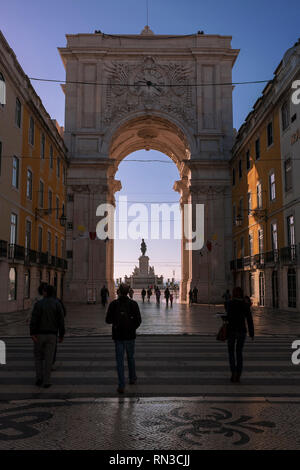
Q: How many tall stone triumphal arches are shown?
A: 1